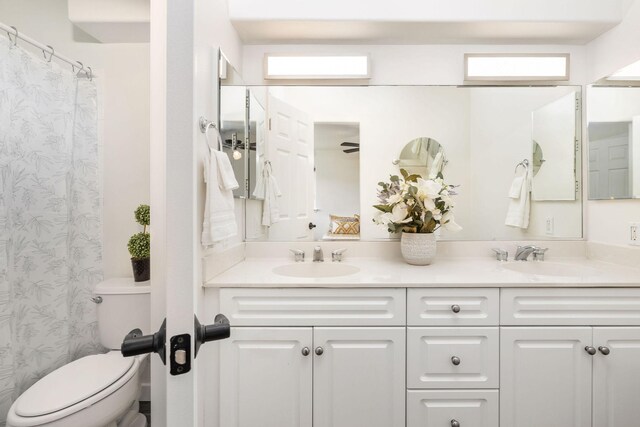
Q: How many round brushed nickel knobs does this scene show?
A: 7